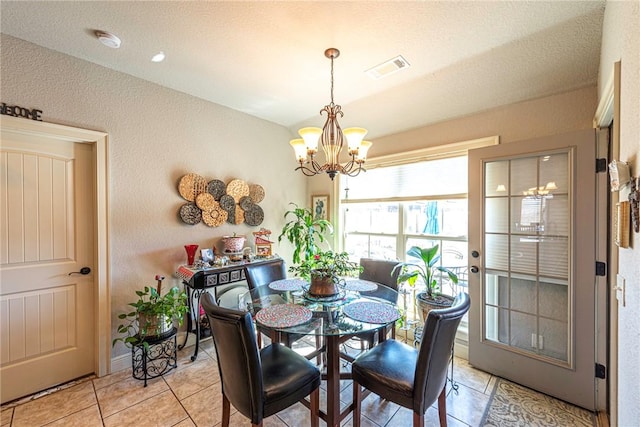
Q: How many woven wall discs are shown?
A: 11